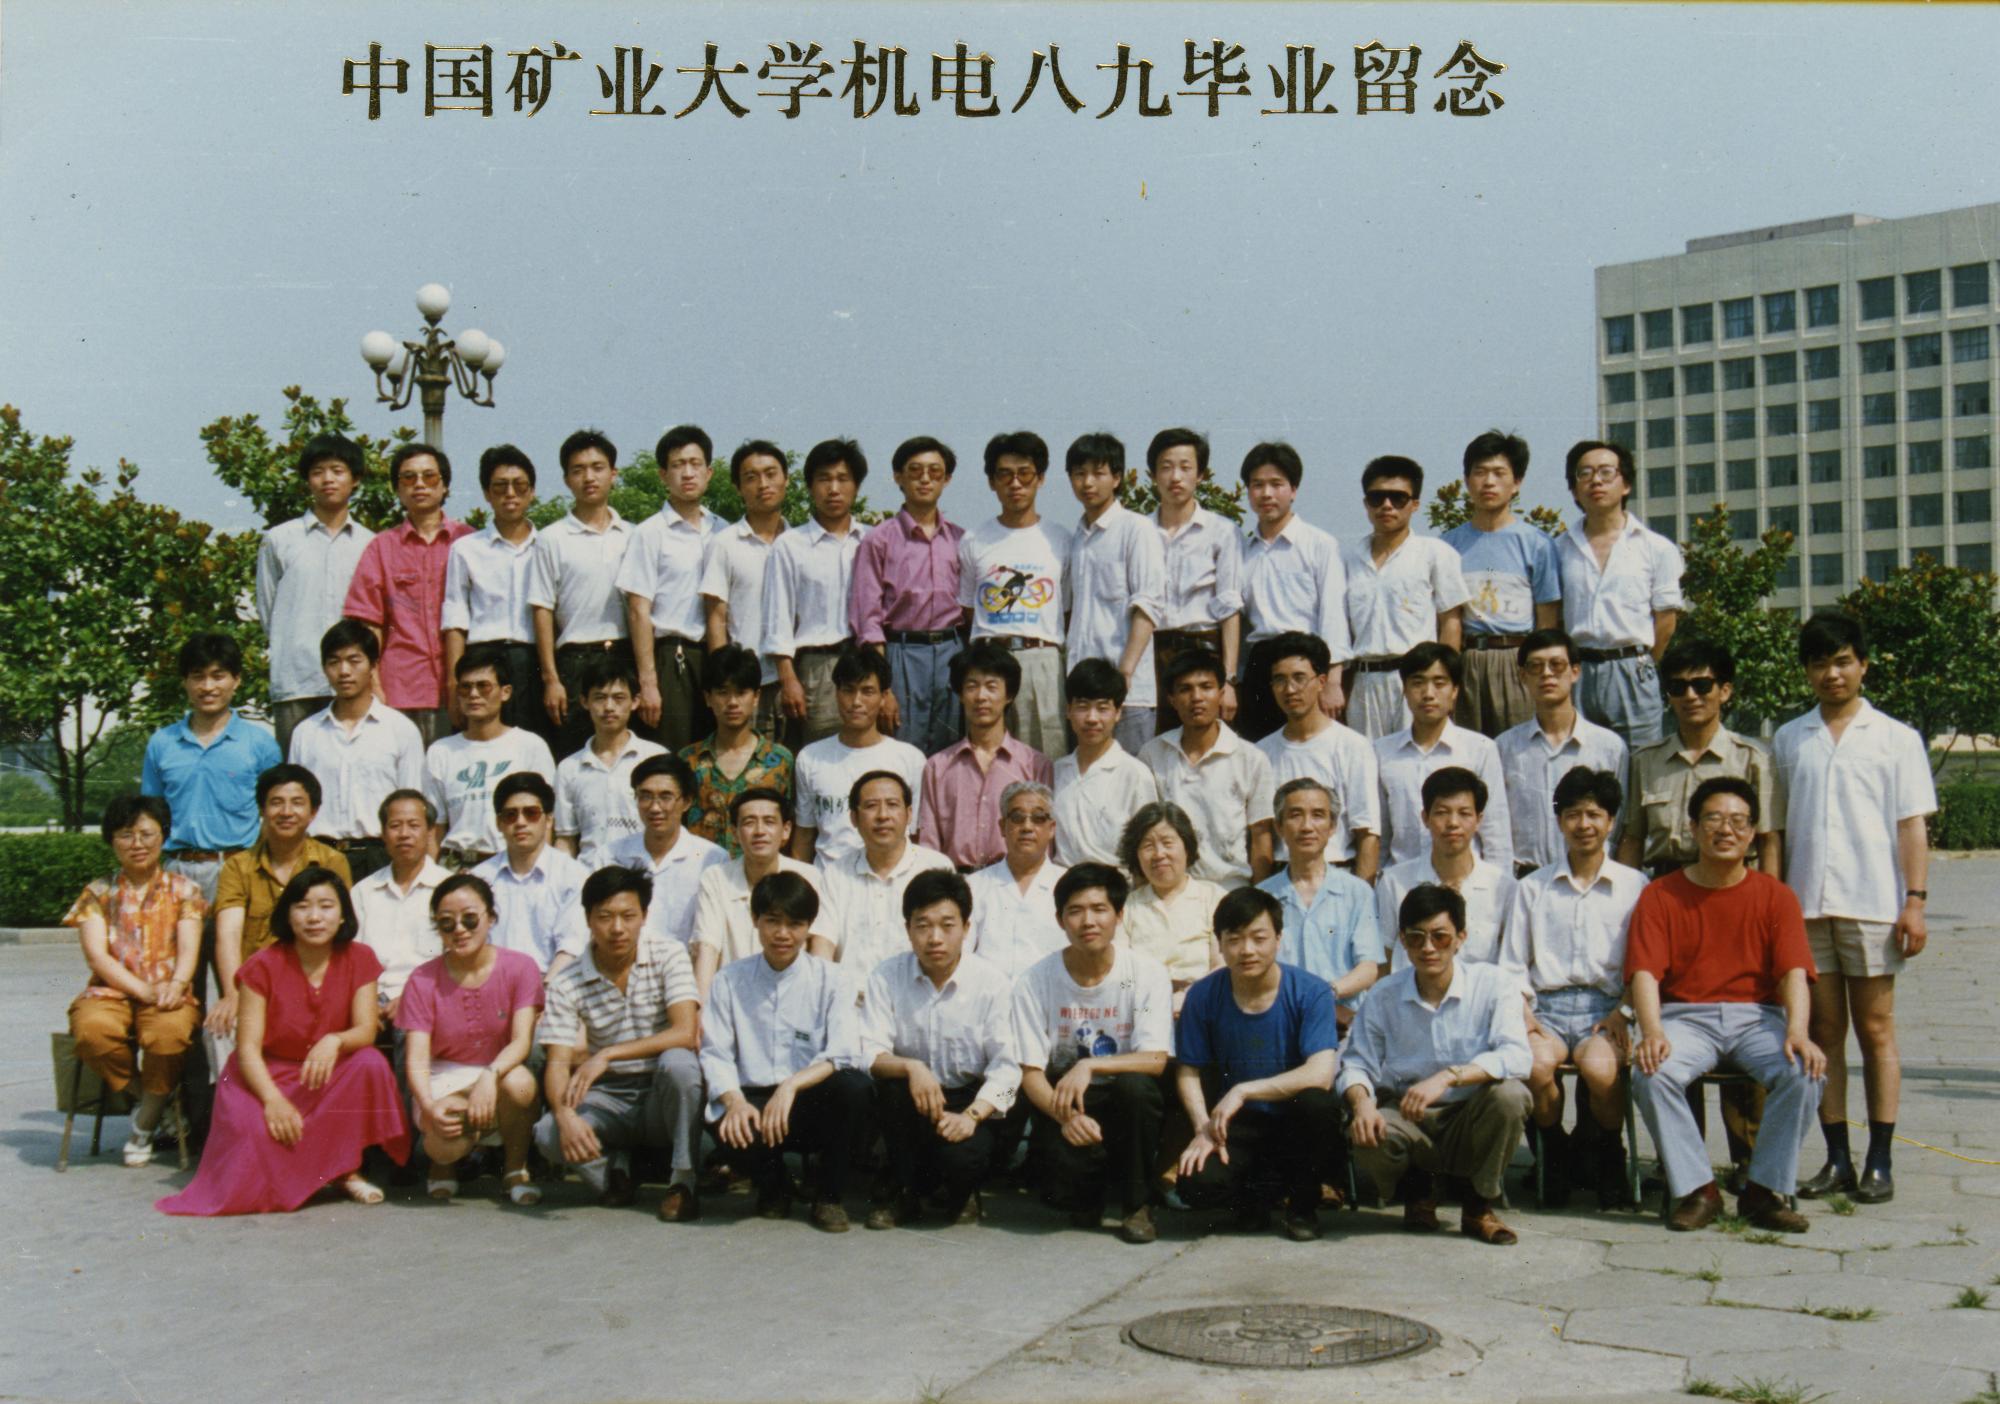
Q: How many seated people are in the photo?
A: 13